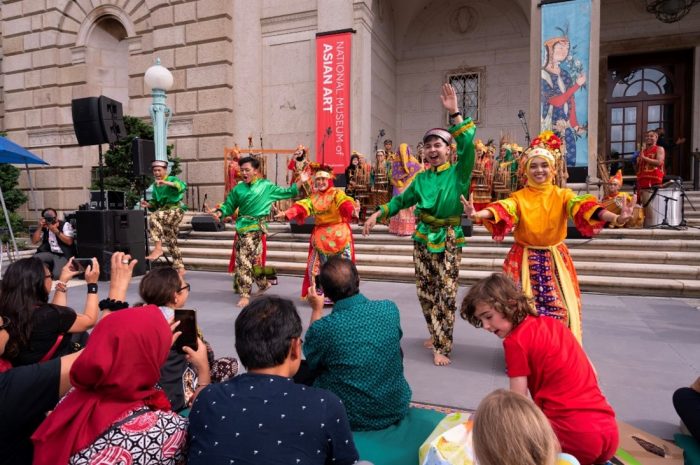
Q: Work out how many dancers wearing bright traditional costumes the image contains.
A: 5